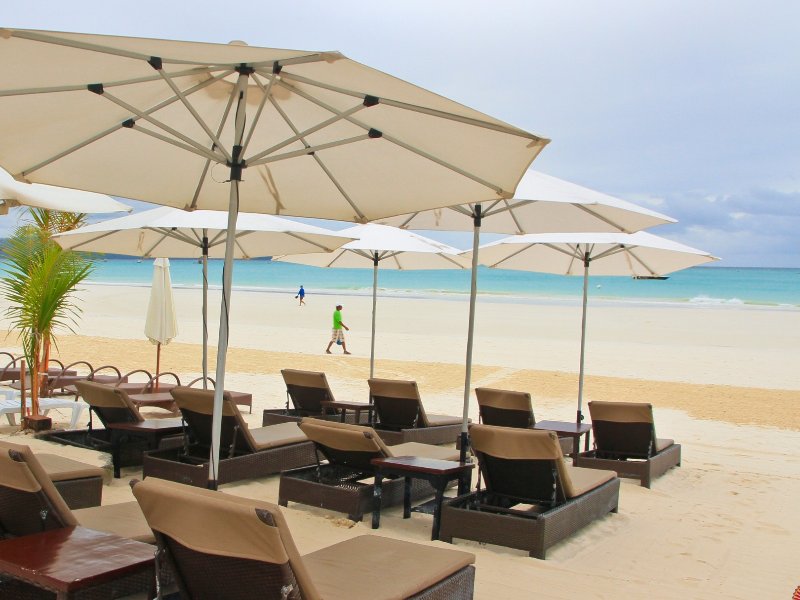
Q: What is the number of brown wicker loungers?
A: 11